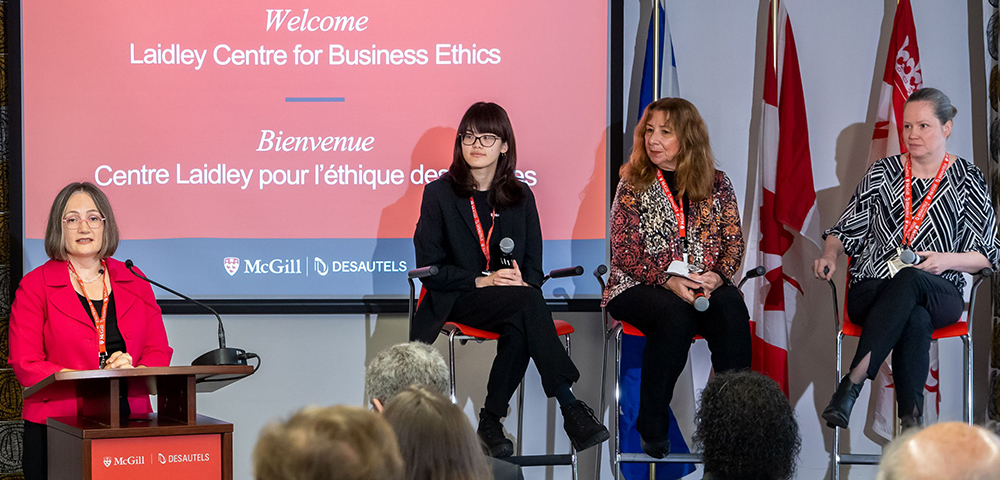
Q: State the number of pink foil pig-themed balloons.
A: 0